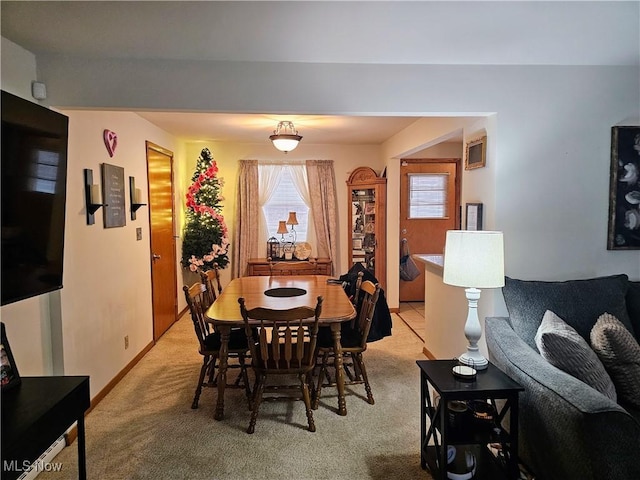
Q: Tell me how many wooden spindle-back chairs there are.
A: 6